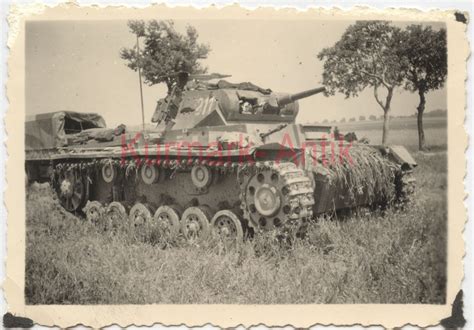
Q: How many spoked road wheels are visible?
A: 6